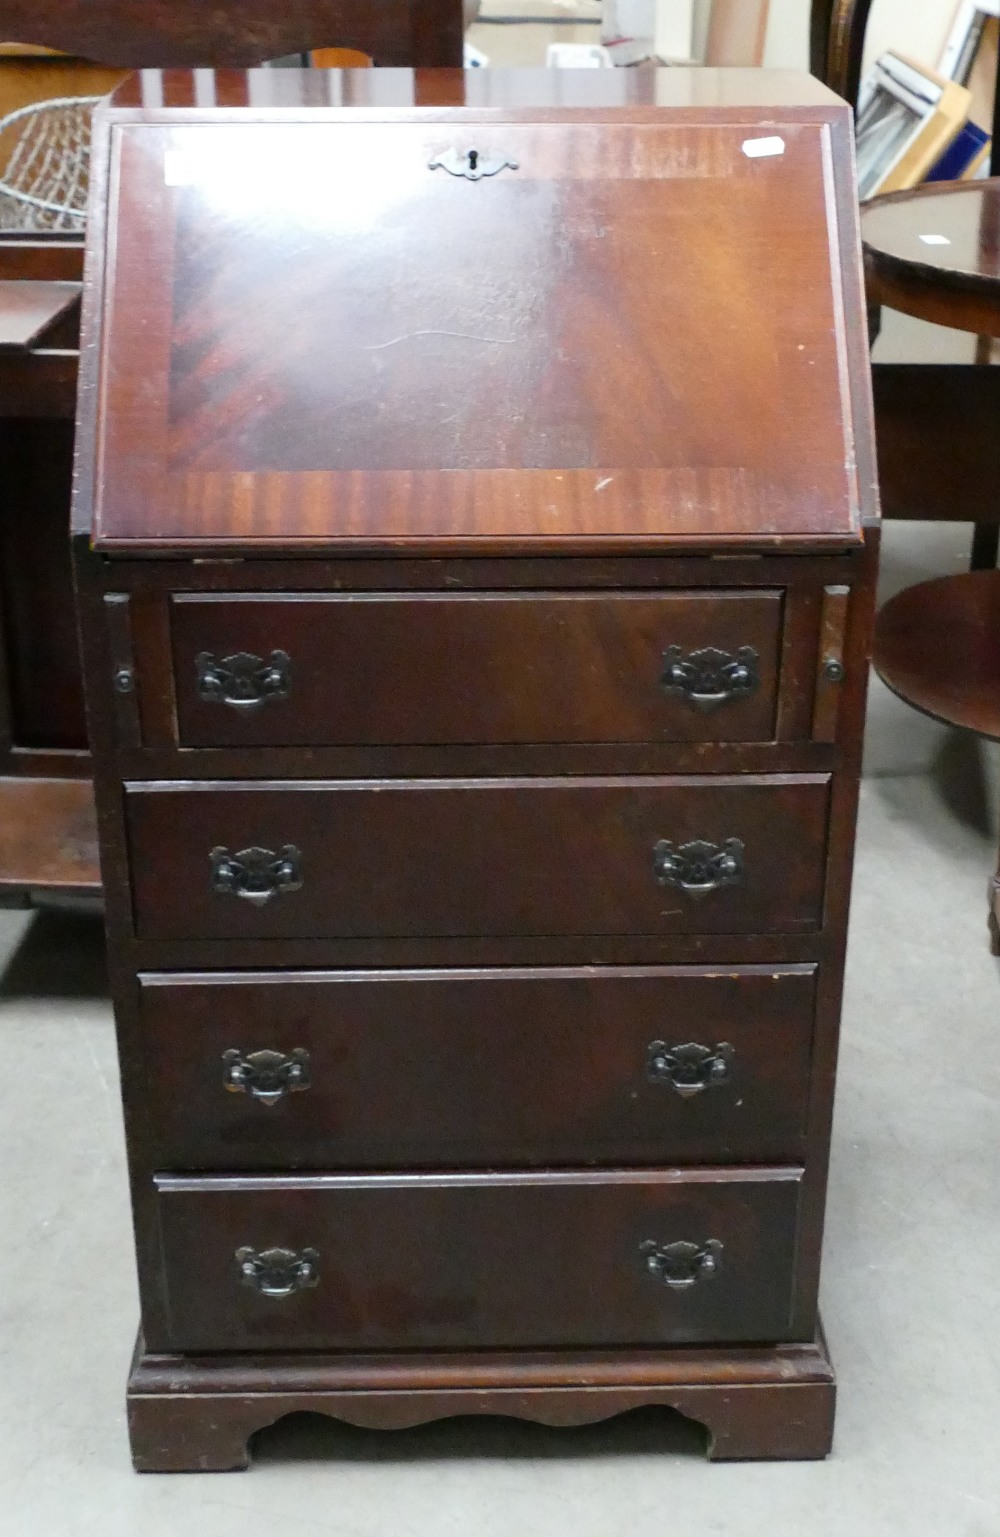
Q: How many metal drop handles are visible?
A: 8